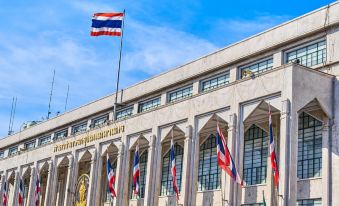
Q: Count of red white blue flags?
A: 9